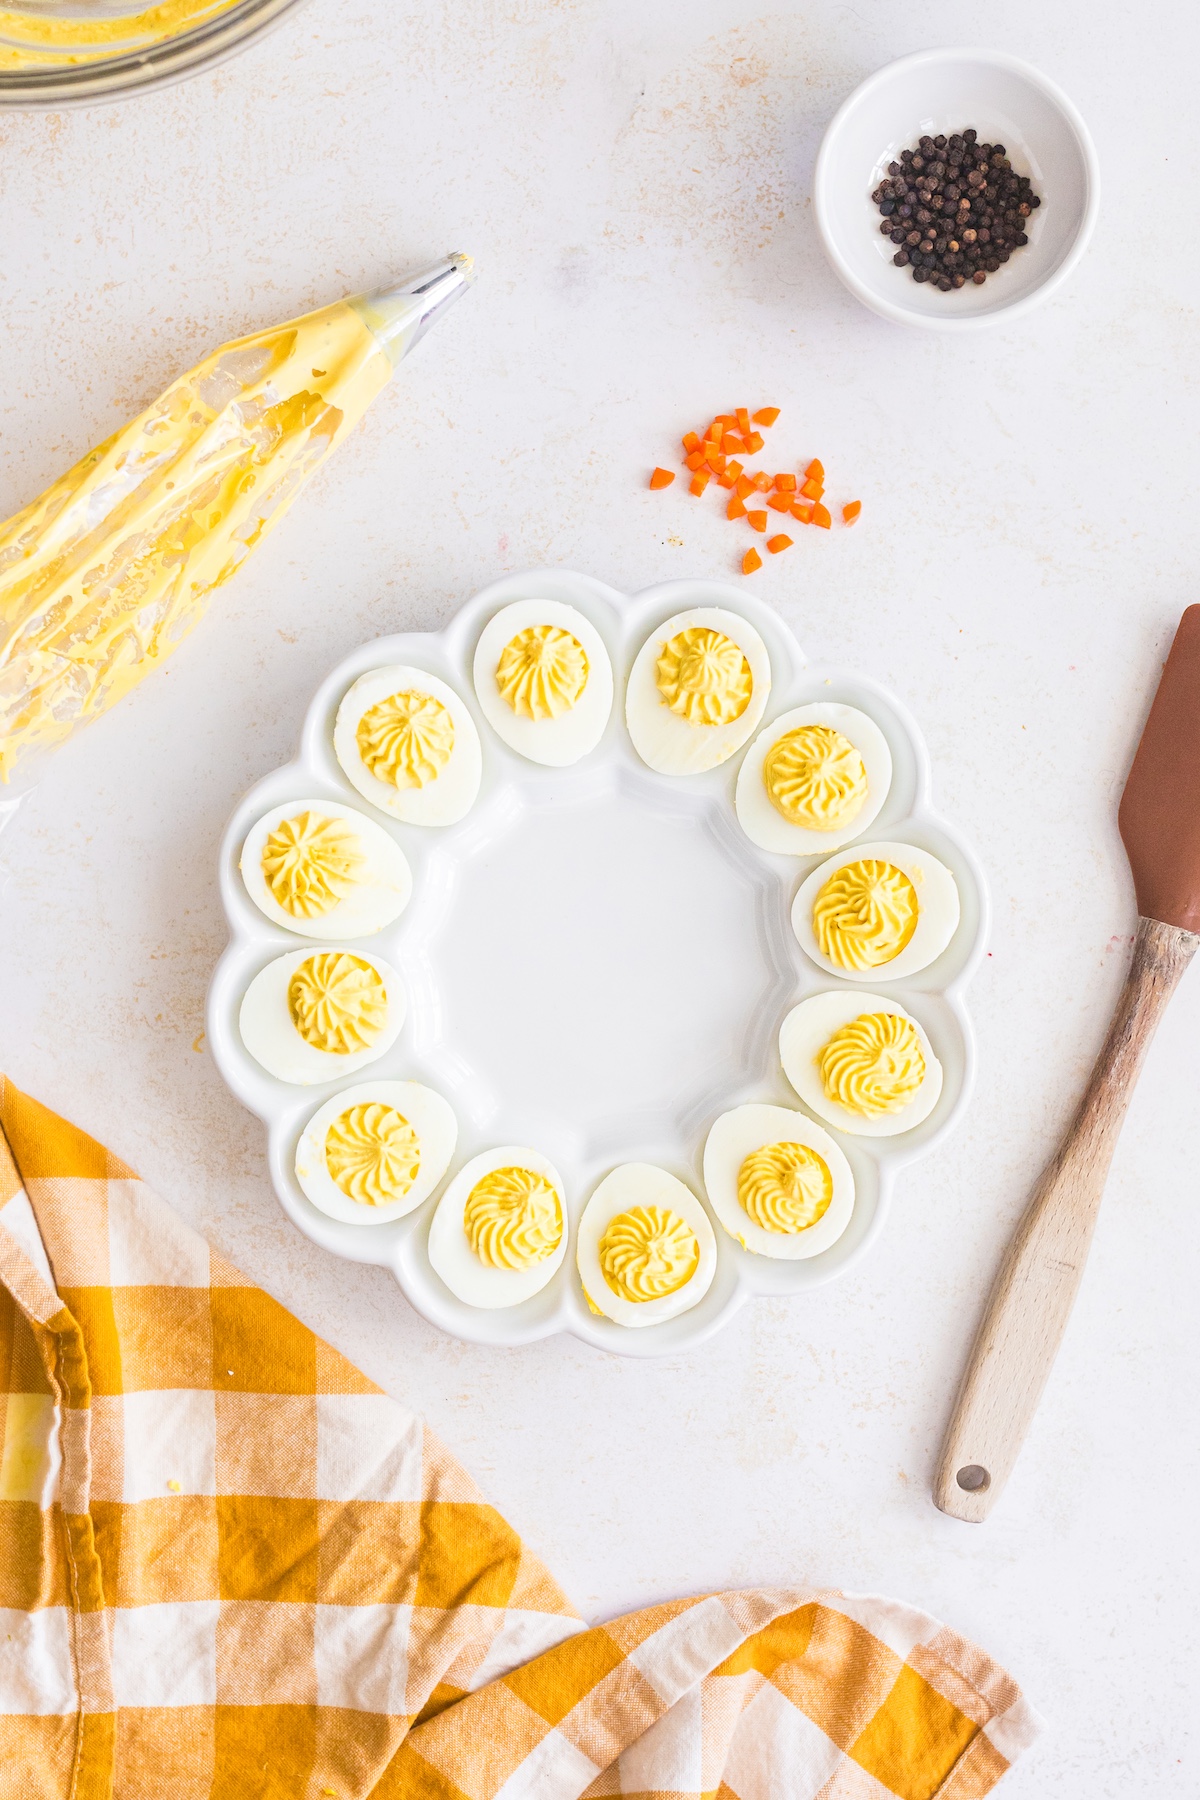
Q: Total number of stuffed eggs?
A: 12